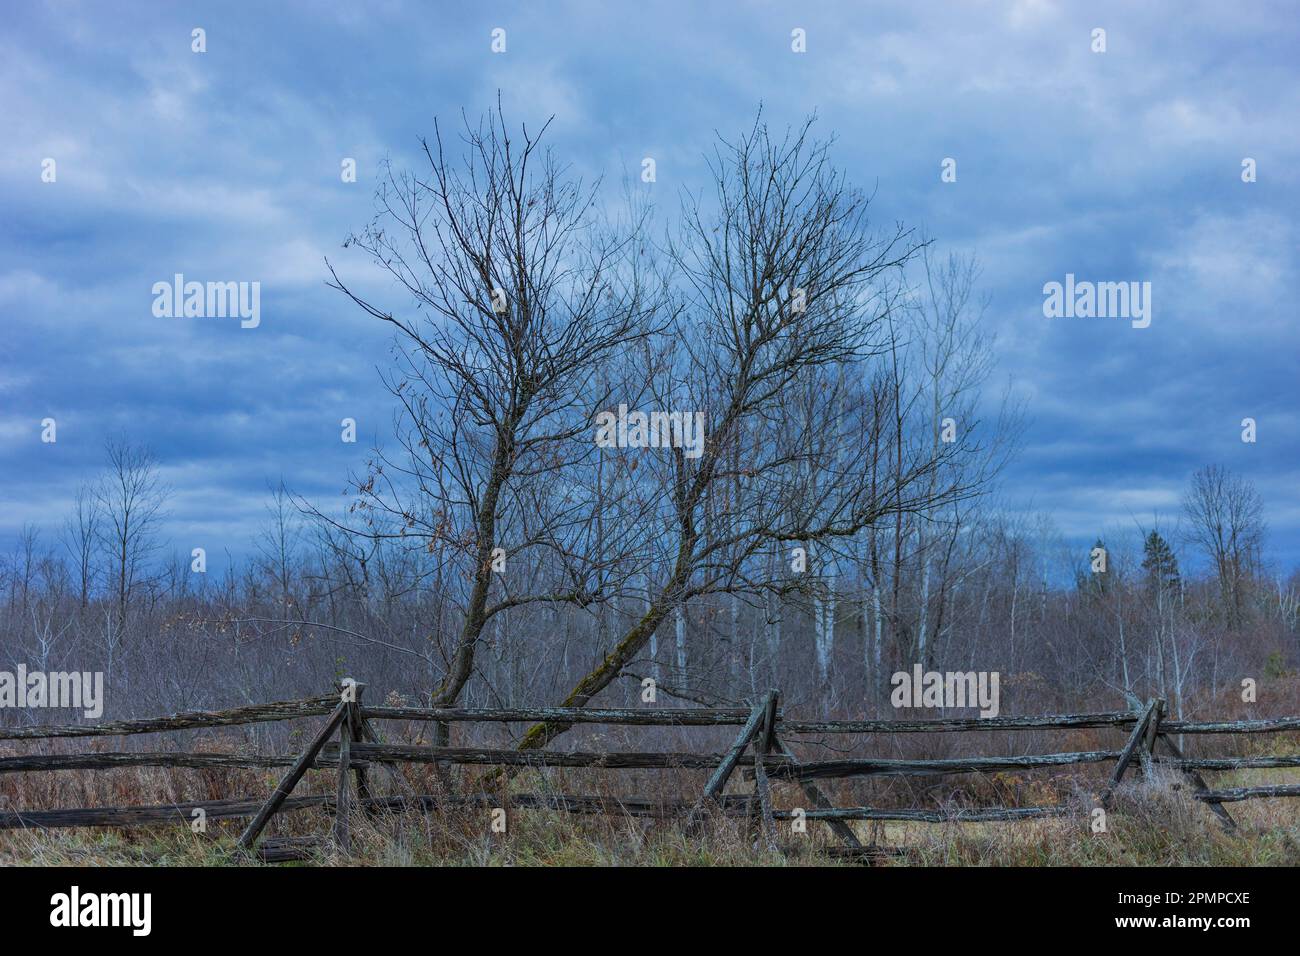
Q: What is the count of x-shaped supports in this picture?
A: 3